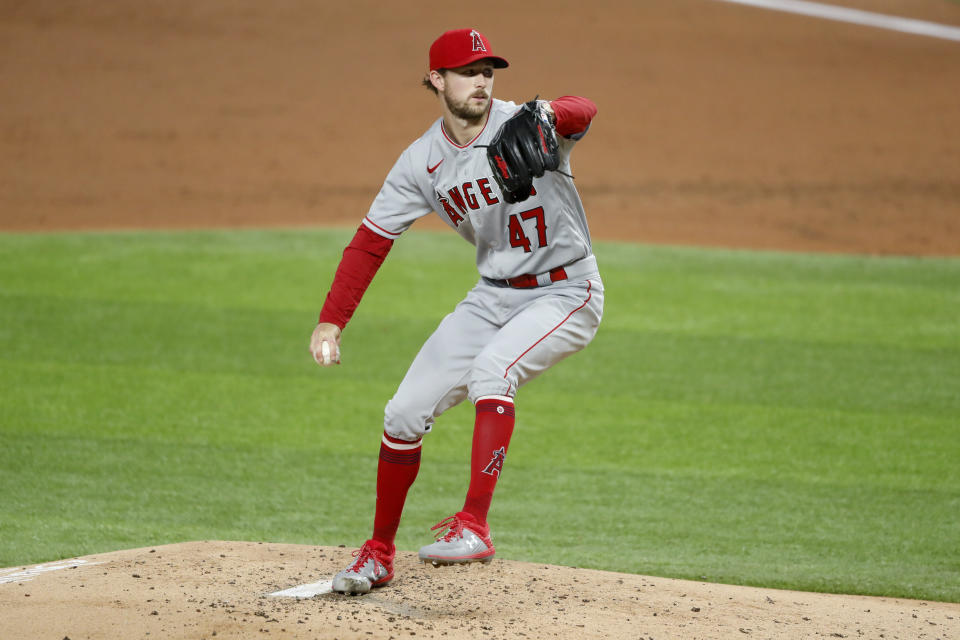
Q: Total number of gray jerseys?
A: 1